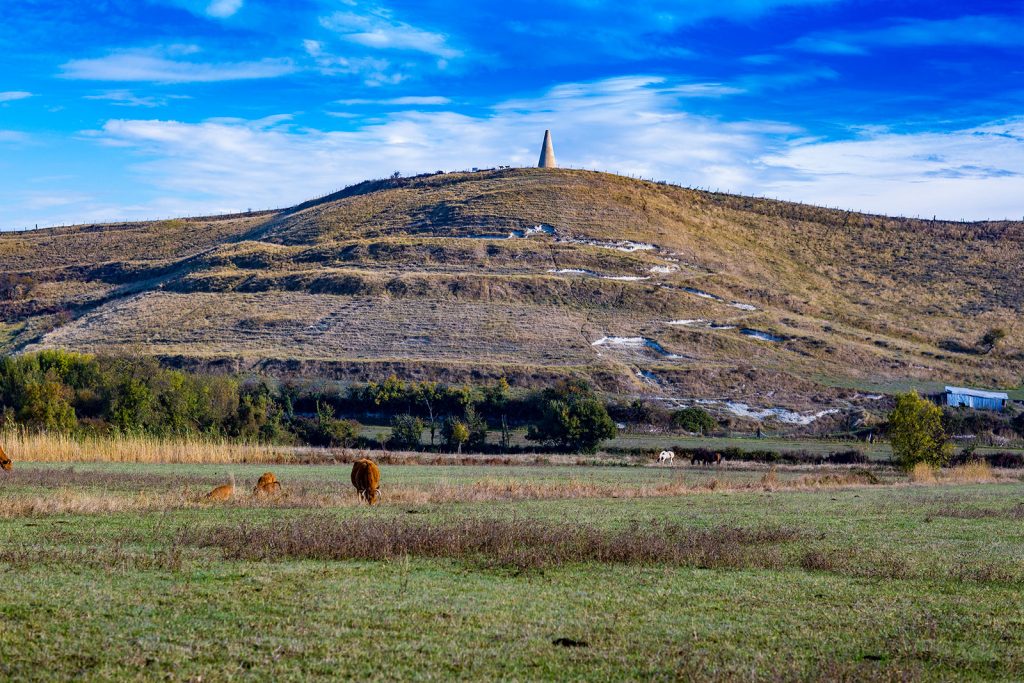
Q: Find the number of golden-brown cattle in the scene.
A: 4